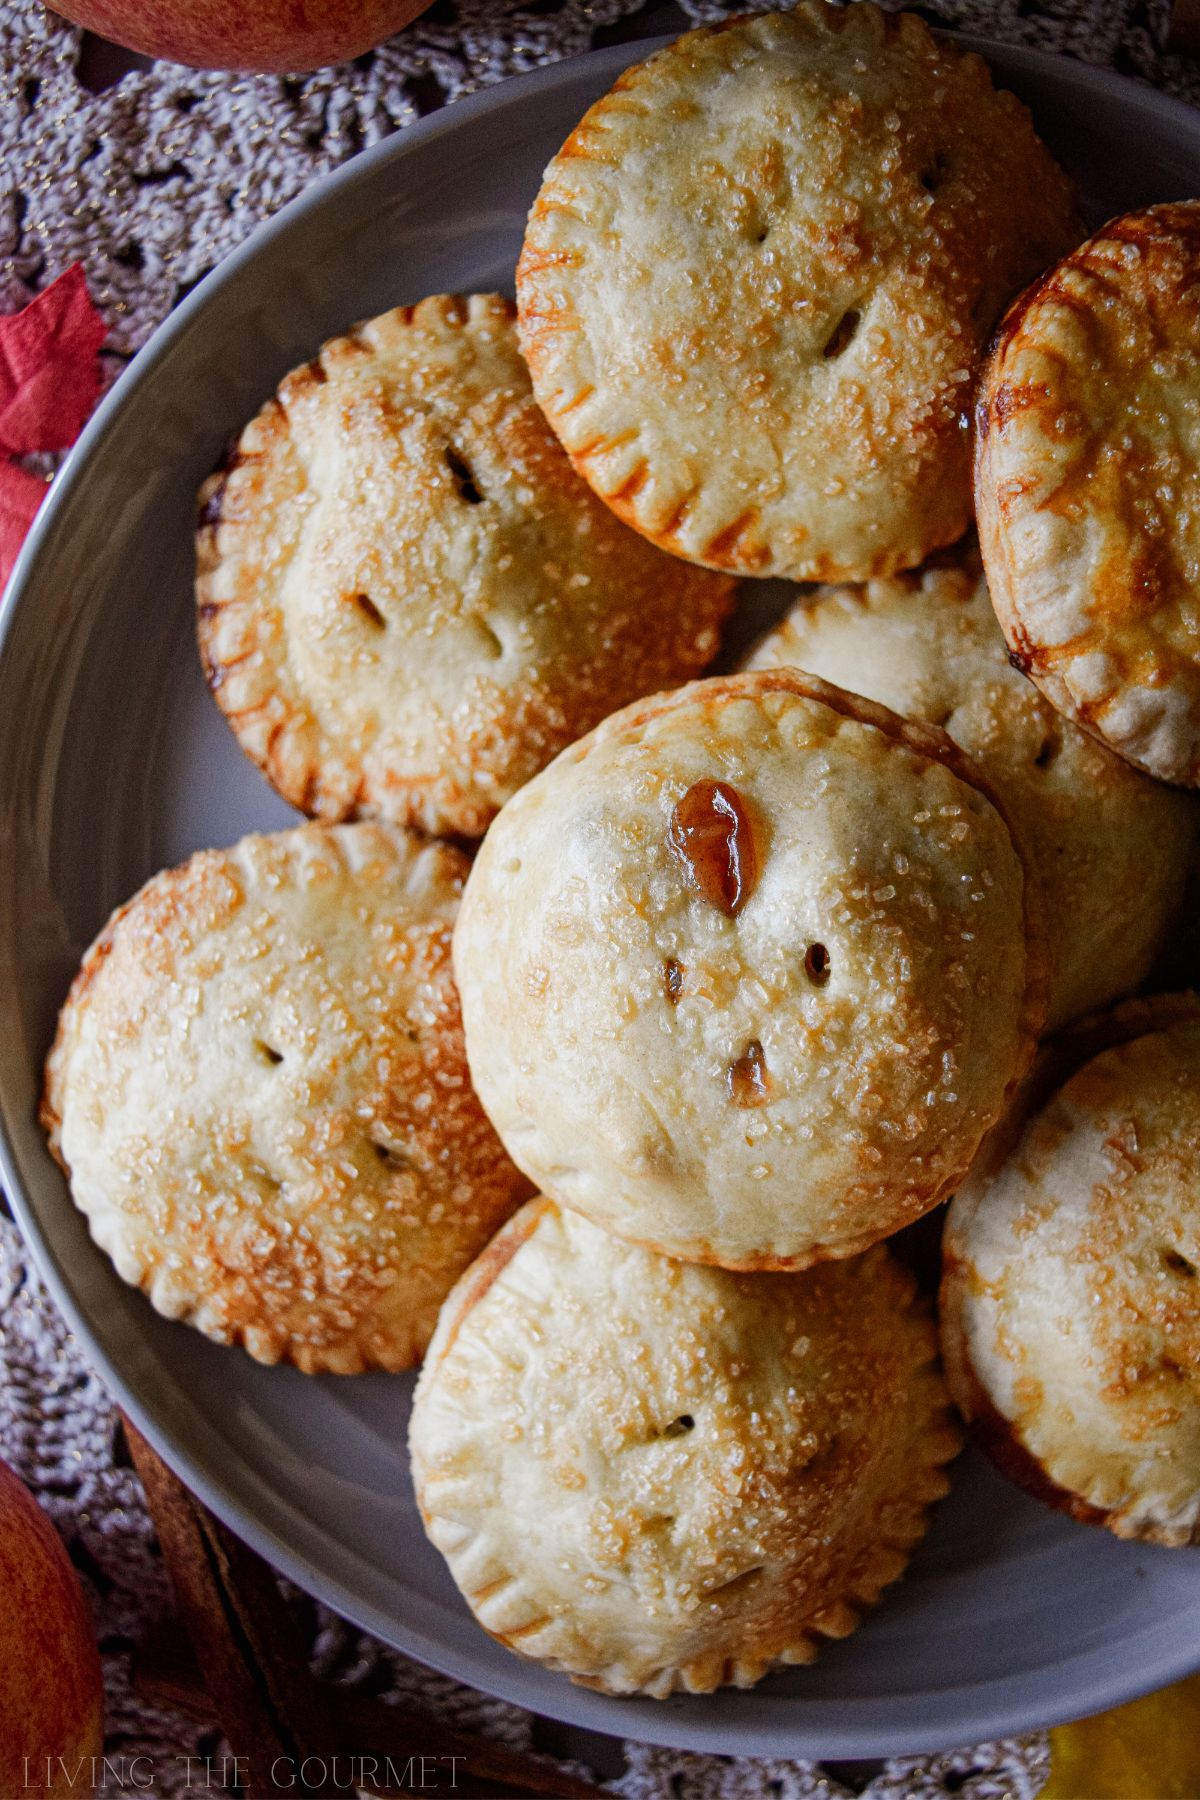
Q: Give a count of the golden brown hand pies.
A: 8